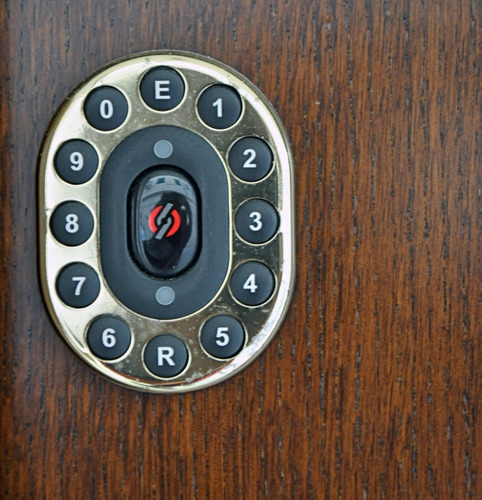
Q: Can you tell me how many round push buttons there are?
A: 12